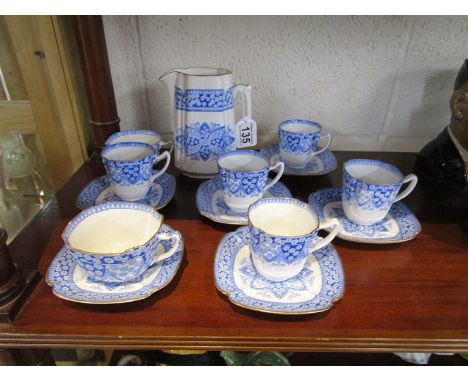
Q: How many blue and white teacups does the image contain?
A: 7